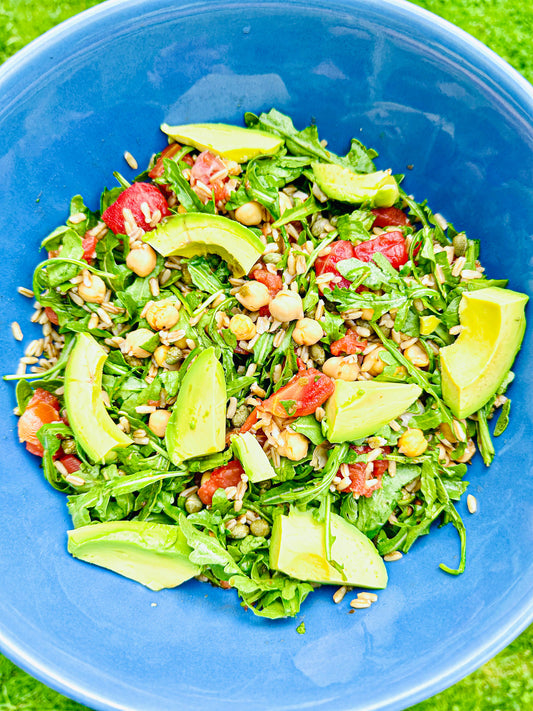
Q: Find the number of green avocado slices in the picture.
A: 10